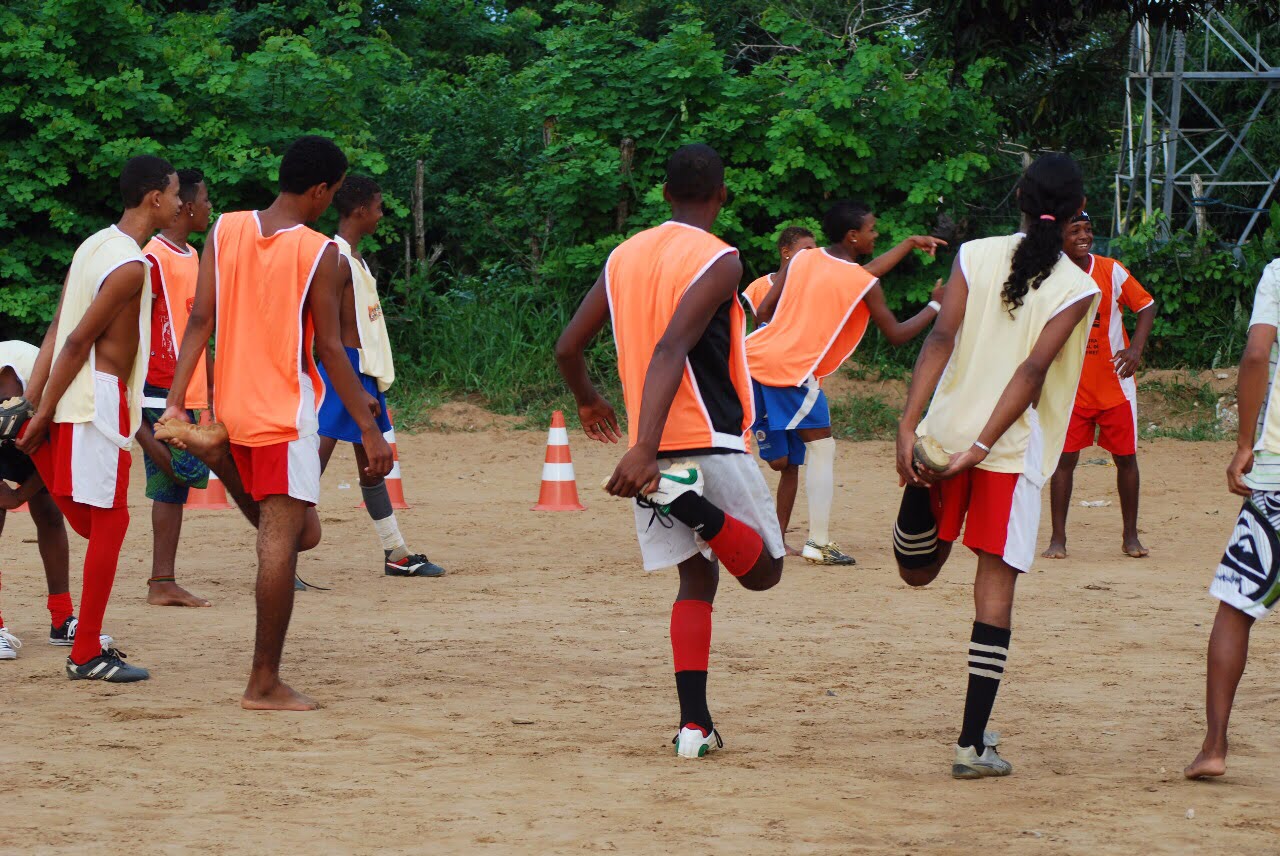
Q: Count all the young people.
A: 11